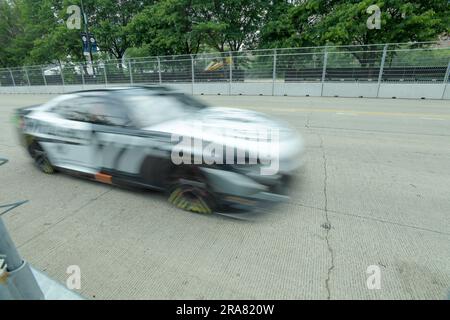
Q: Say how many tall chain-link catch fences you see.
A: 1